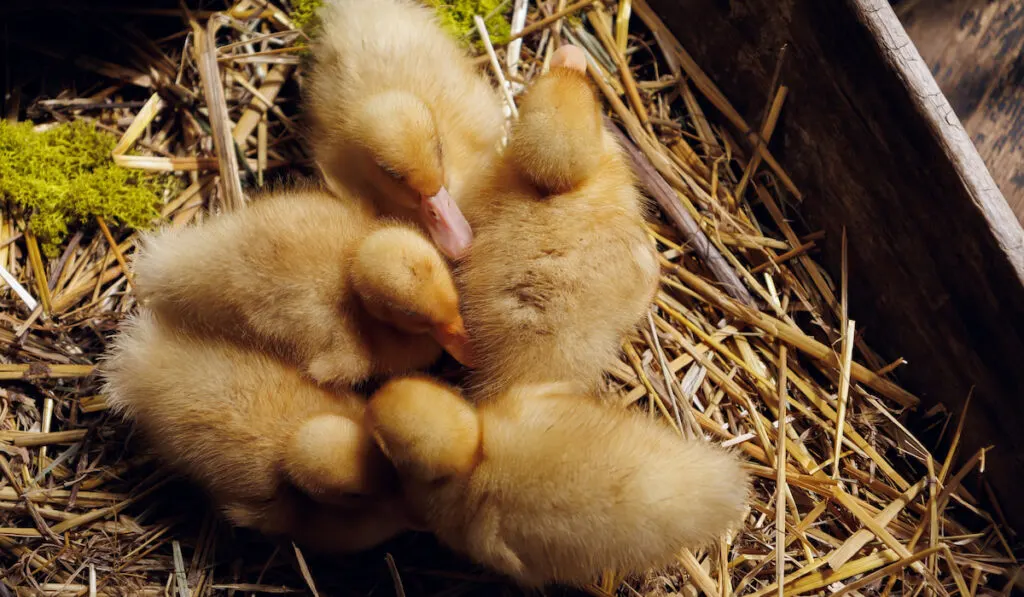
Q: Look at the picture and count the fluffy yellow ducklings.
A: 5